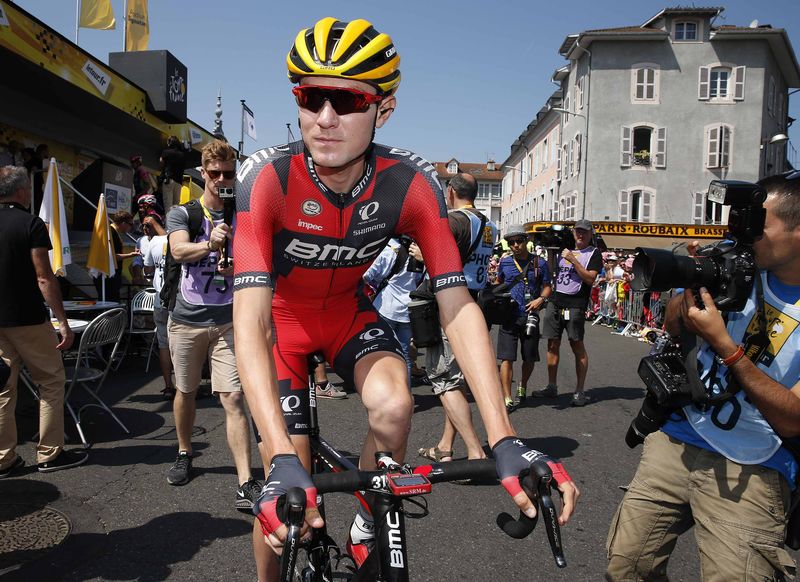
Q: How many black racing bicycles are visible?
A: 1